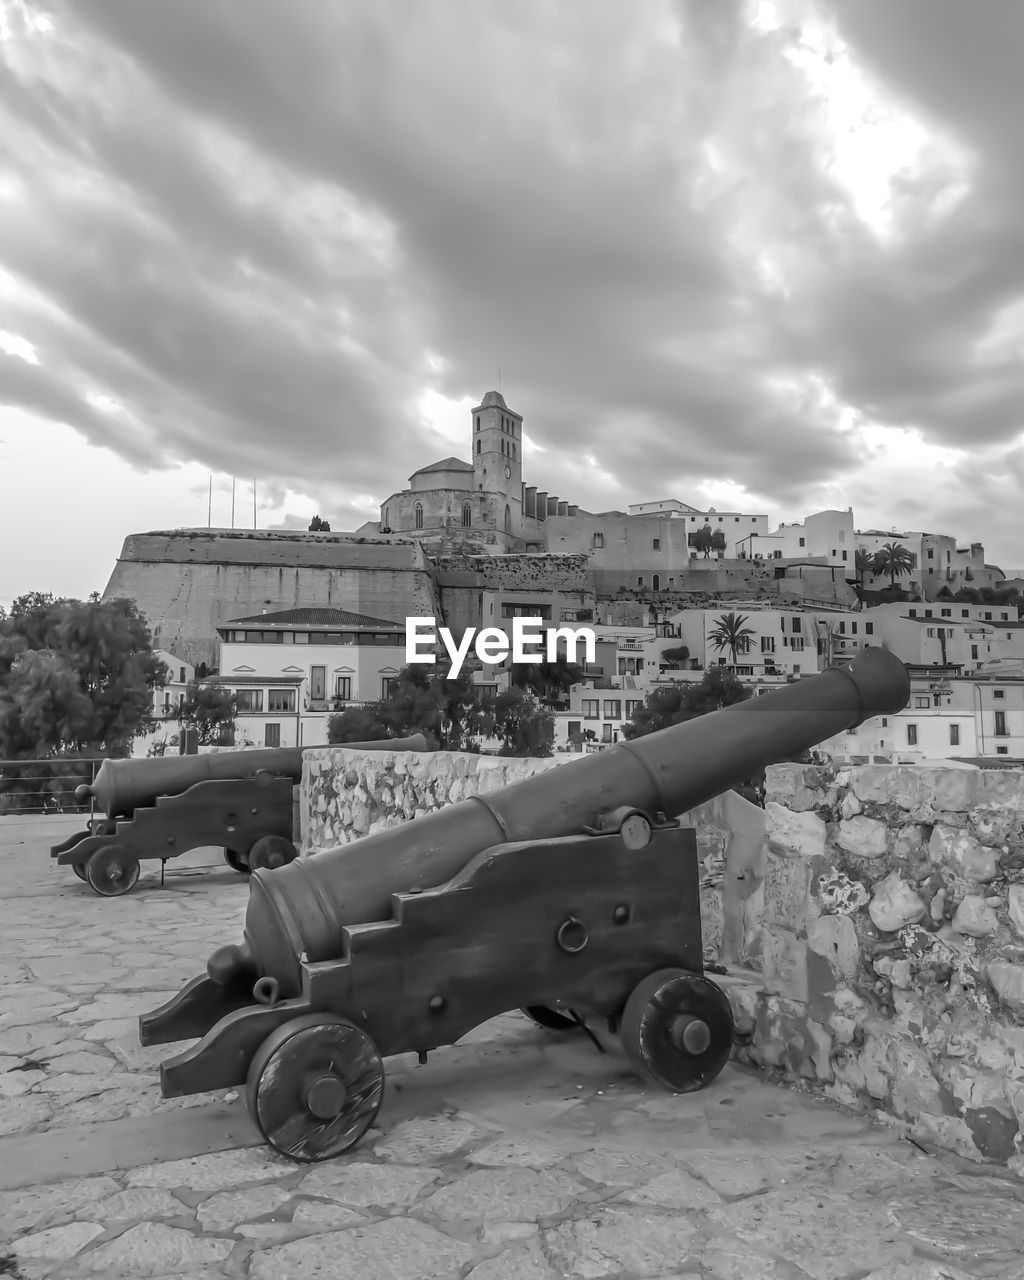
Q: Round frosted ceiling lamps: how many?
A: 0